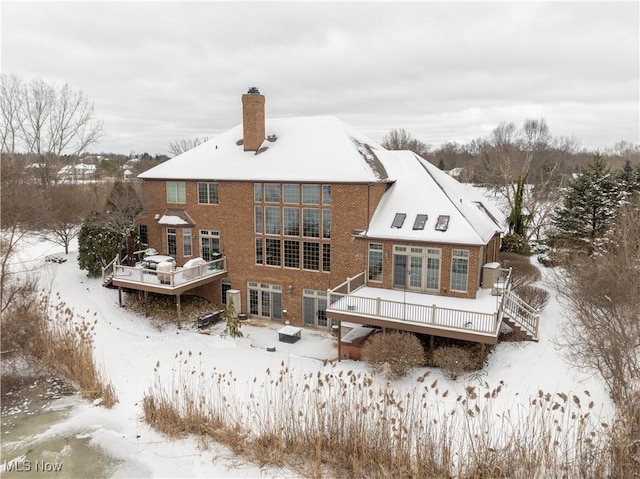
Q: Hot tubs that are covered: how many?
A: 1